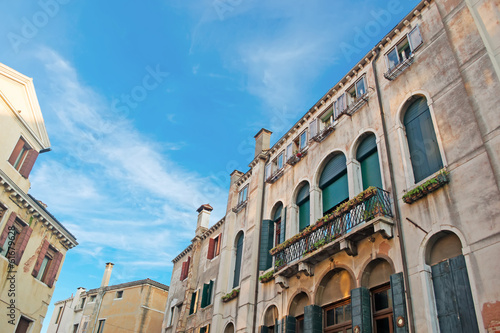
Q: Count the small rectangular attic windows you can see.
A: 6